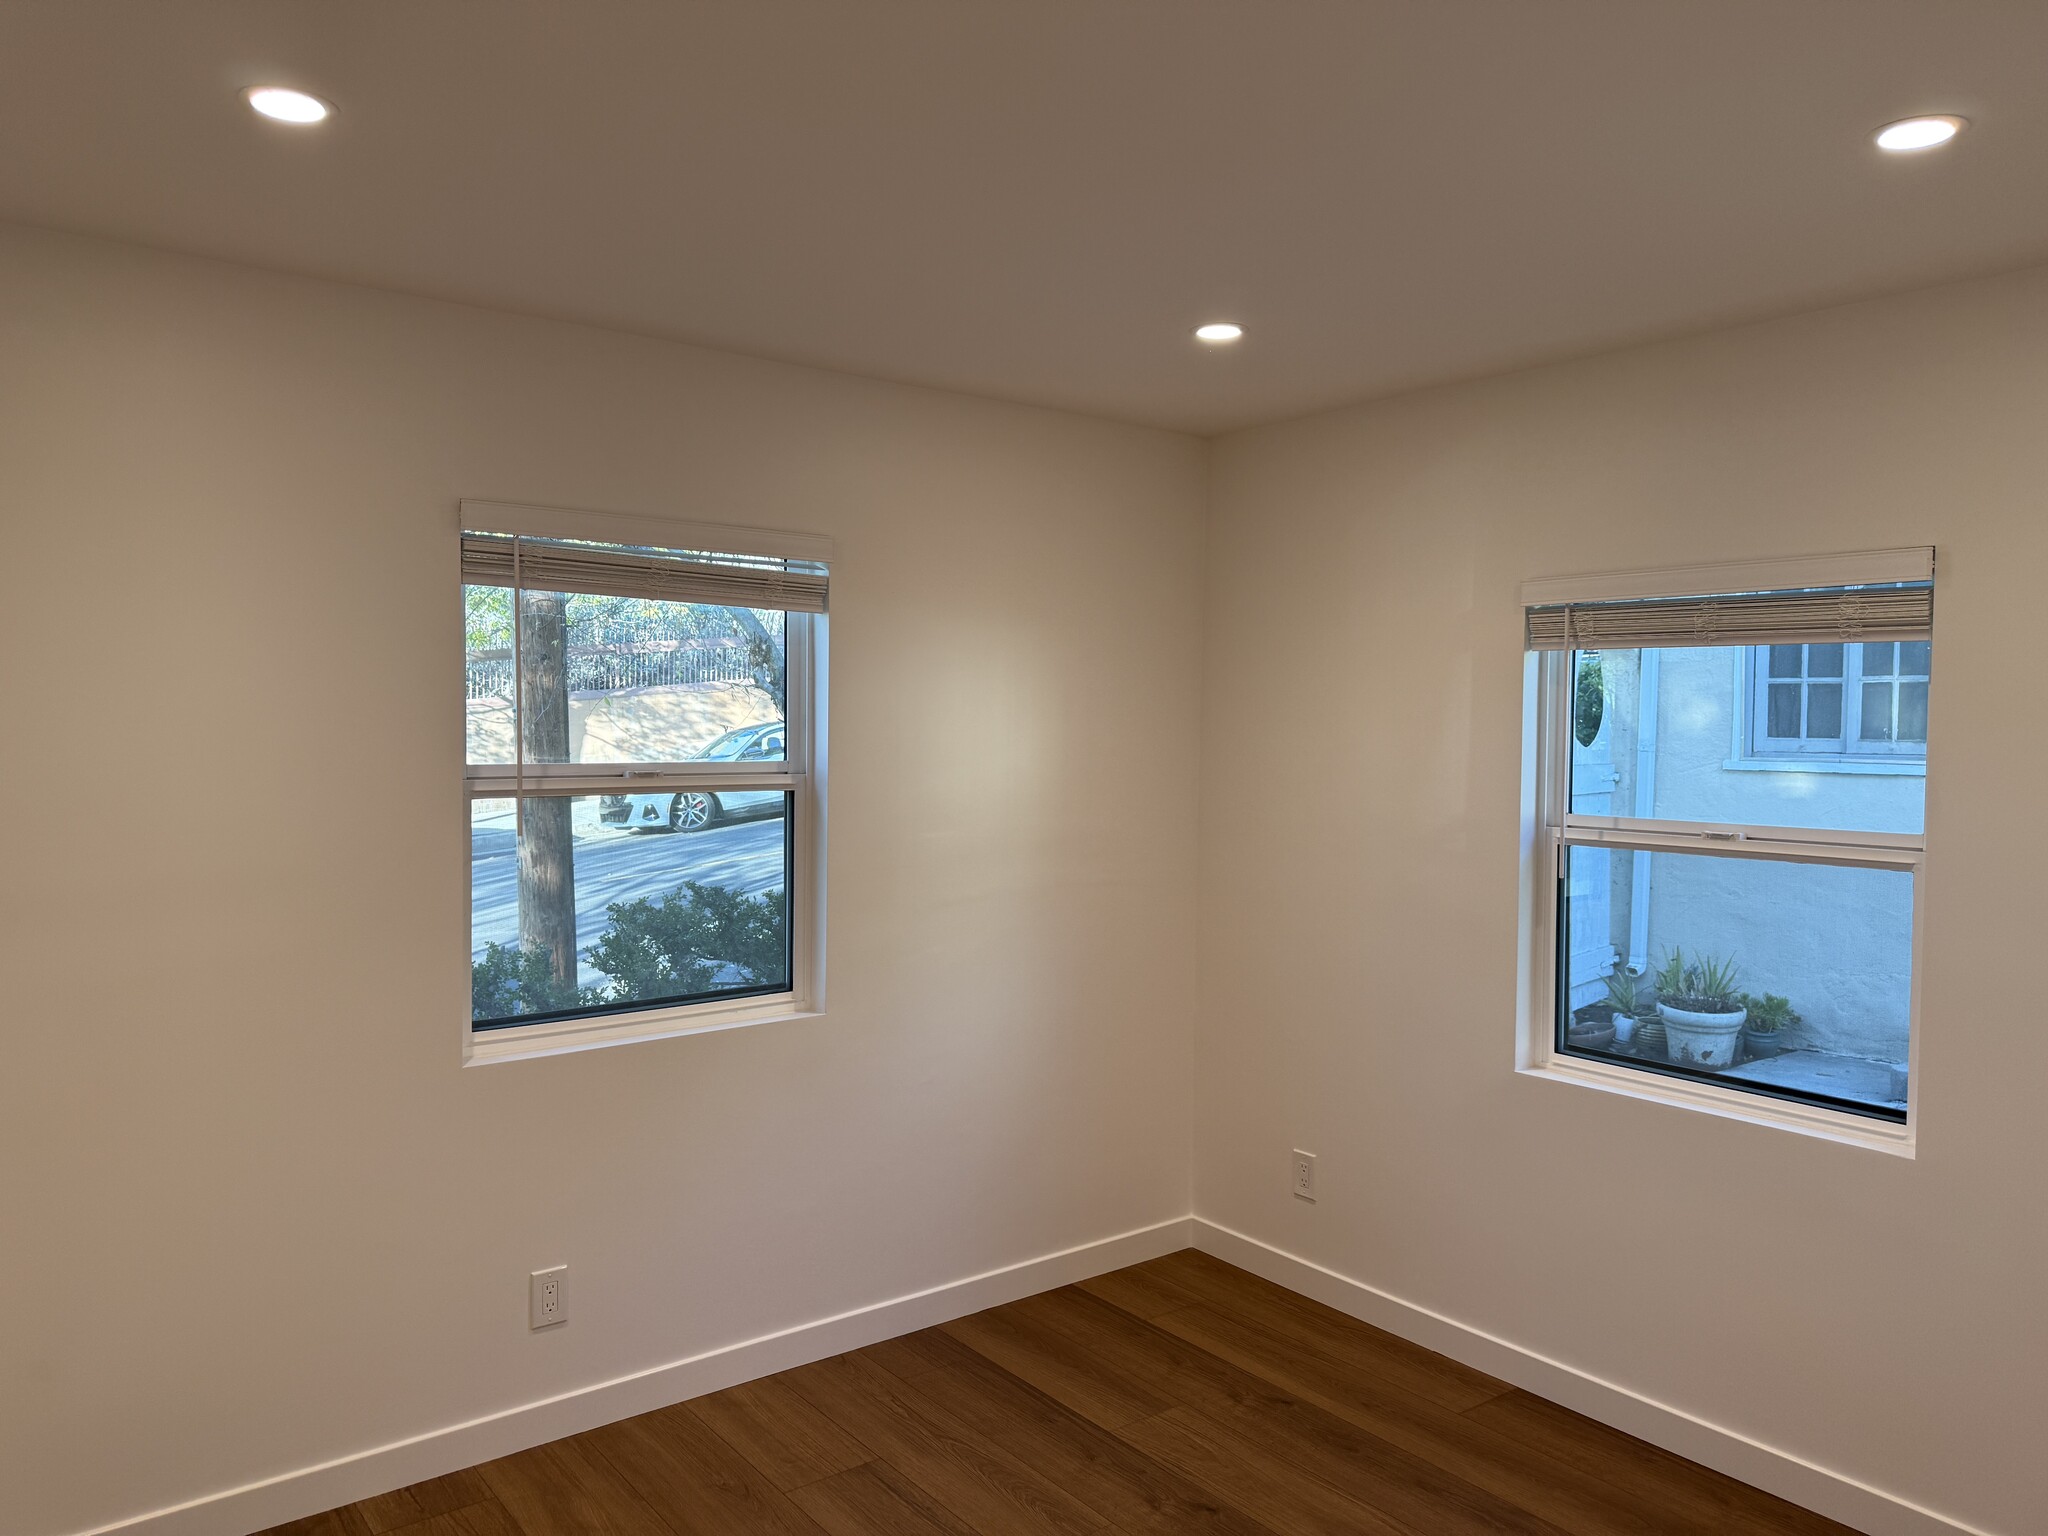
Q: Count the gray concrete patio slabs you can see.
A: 1